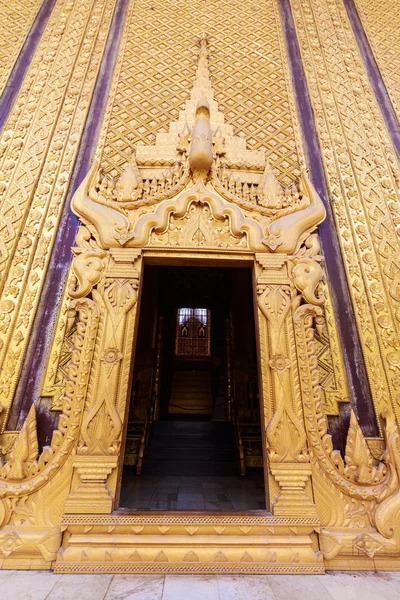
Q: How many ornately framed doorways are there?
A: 1